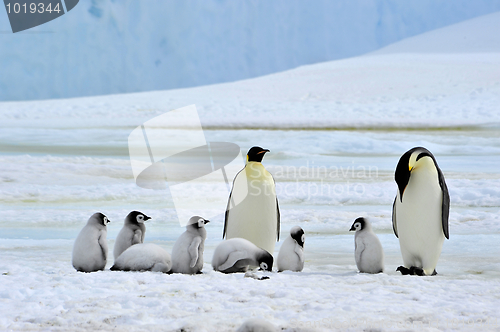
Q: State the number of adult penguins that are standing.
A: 2